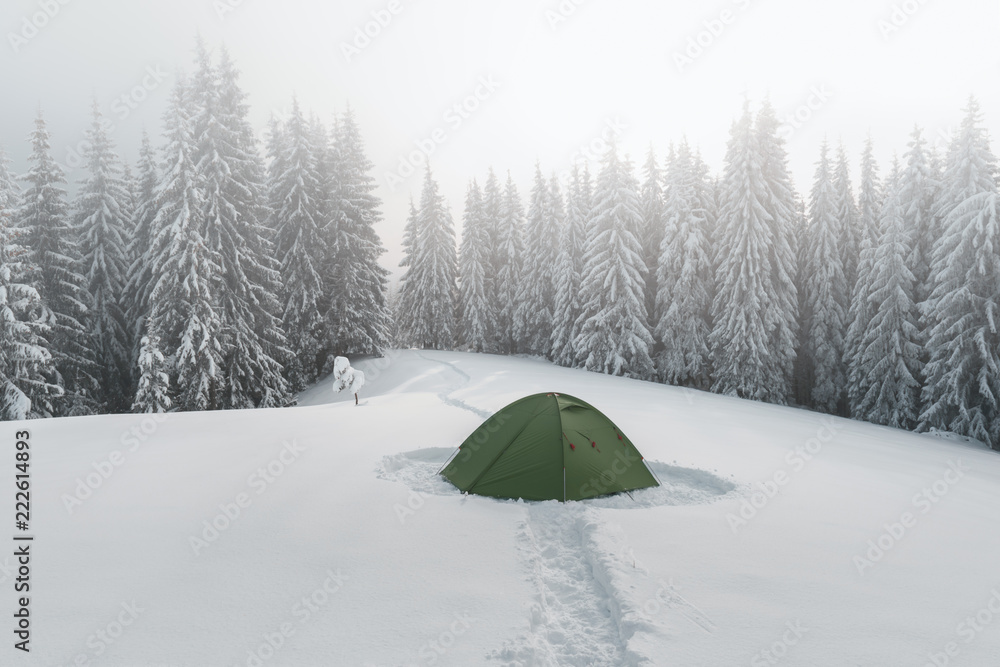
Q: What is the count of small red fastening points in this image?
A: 3